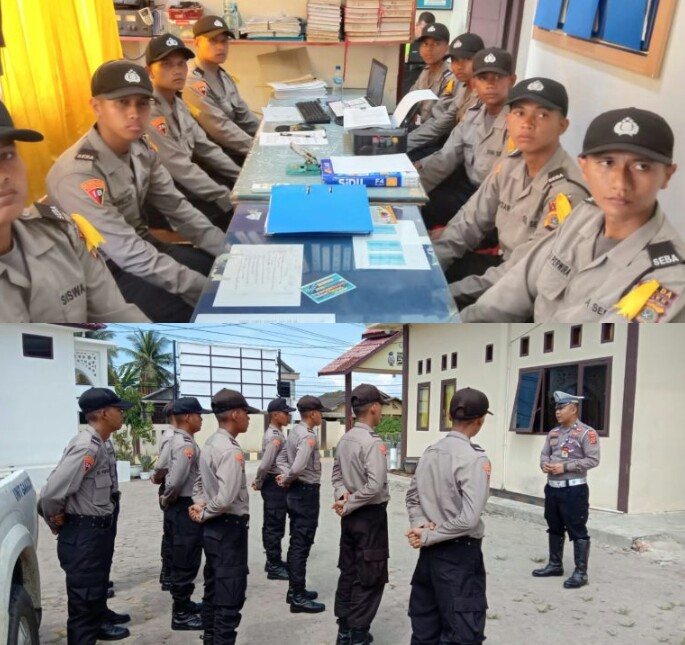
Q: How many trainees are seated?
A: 9